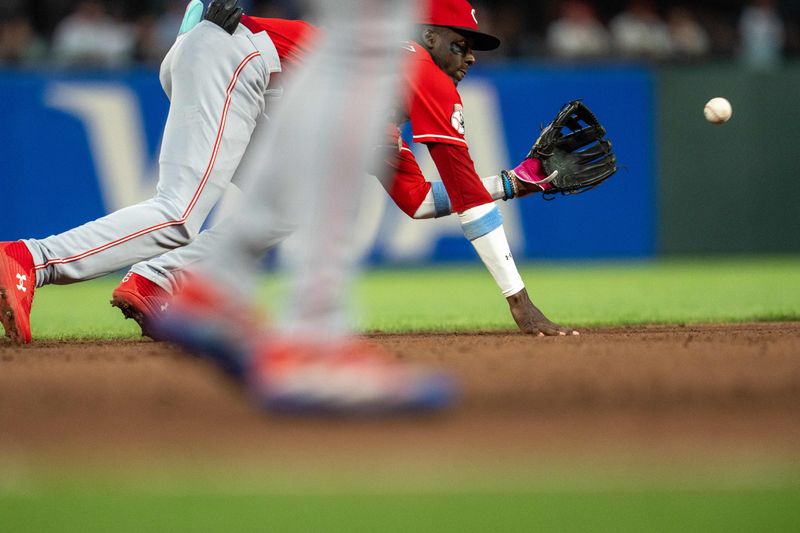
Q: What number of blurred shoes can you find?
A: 2